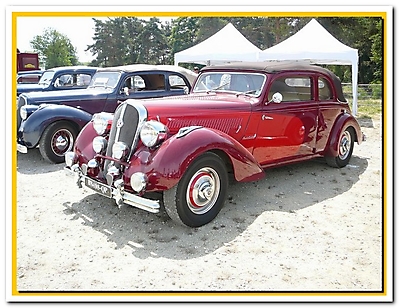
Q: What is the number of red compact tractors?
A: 0